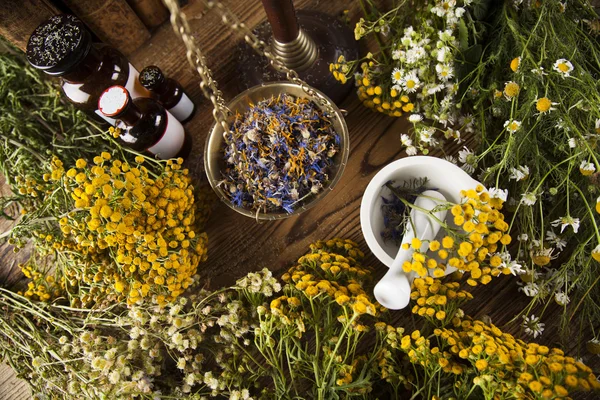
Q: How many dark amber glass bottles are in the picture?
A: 3